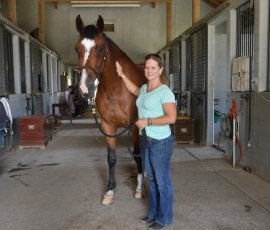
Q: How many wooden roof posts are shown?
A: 4